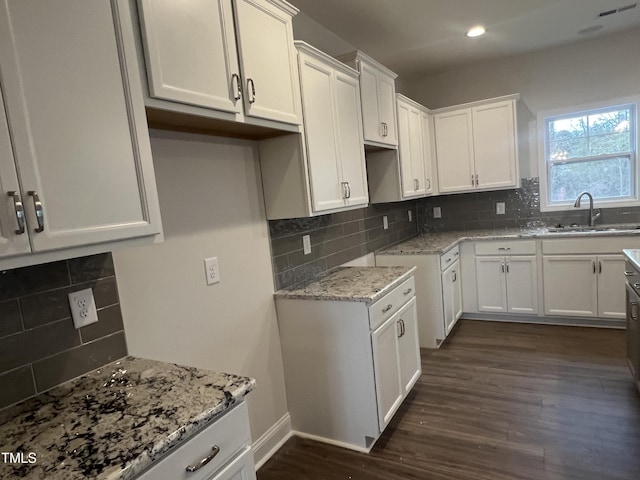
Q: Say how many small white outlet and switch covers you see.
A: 7